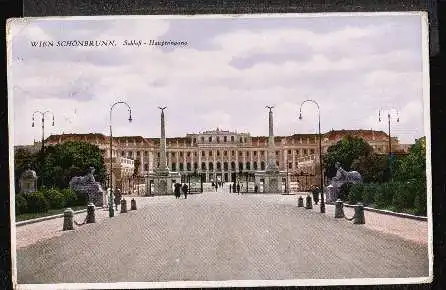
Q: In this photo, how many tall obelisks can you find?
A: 2